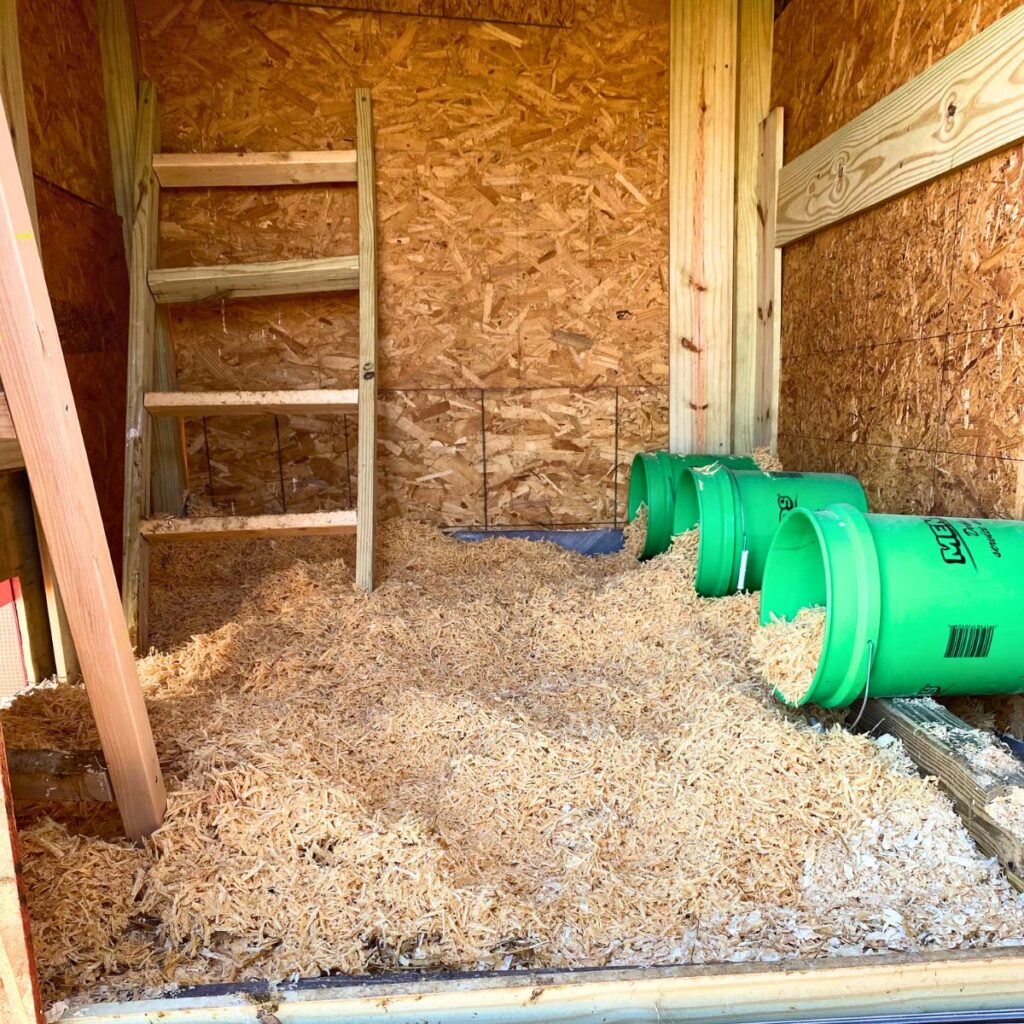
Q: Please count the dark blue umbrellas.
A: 0